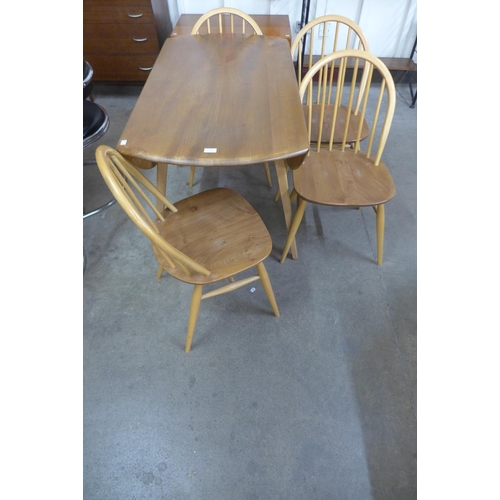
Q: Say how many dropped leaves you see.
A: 2